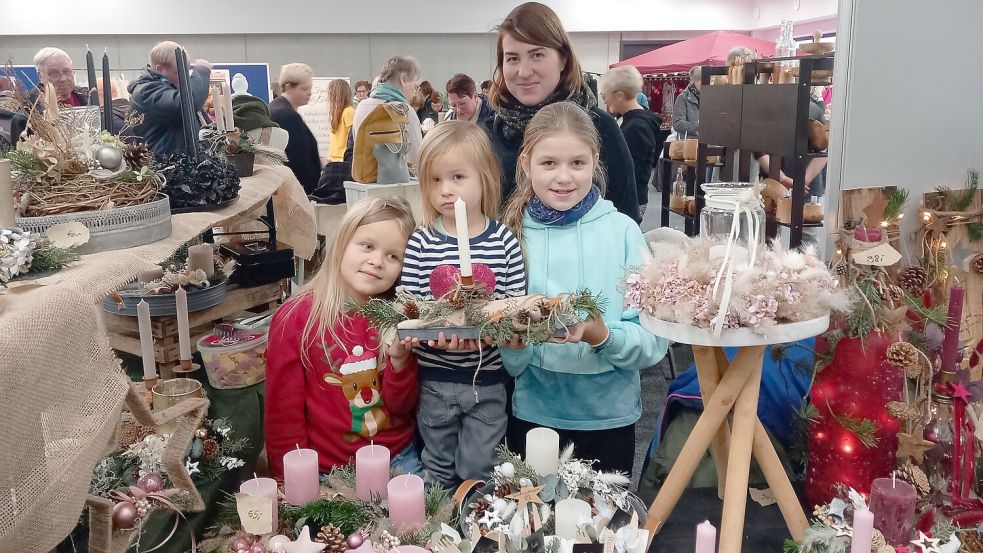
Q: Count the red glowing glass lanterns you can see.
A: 1